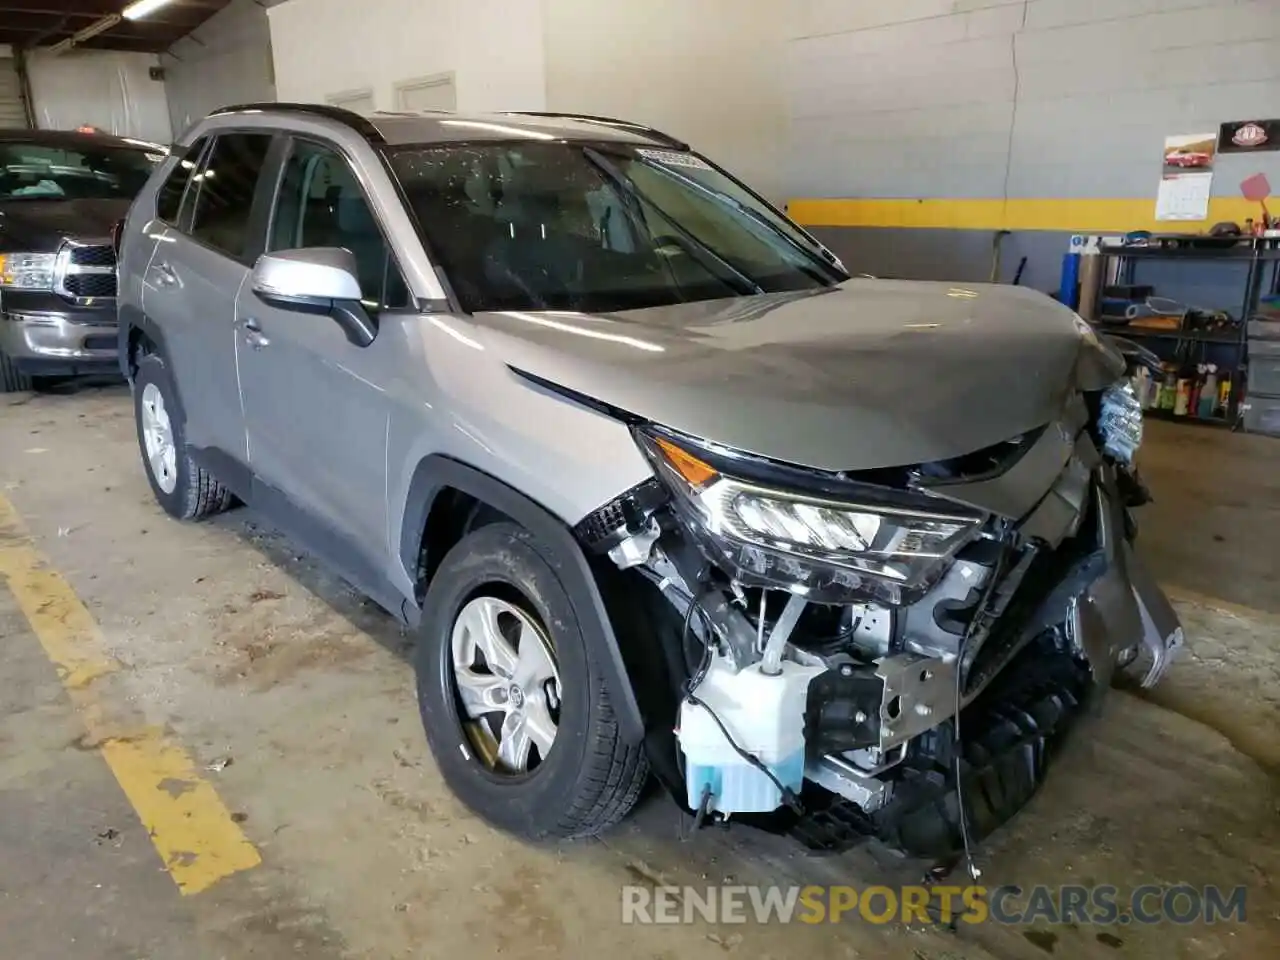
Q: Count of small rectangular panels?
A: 2